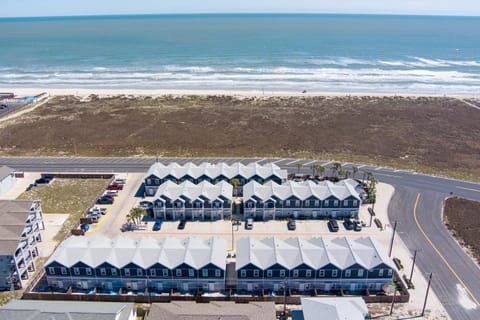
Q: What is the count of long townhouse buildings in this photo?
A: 5